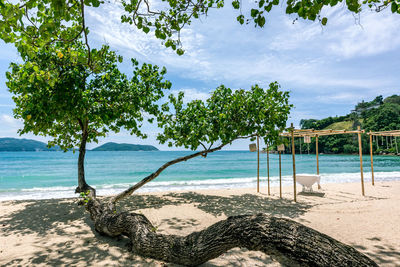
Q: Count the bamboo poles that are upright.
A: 7